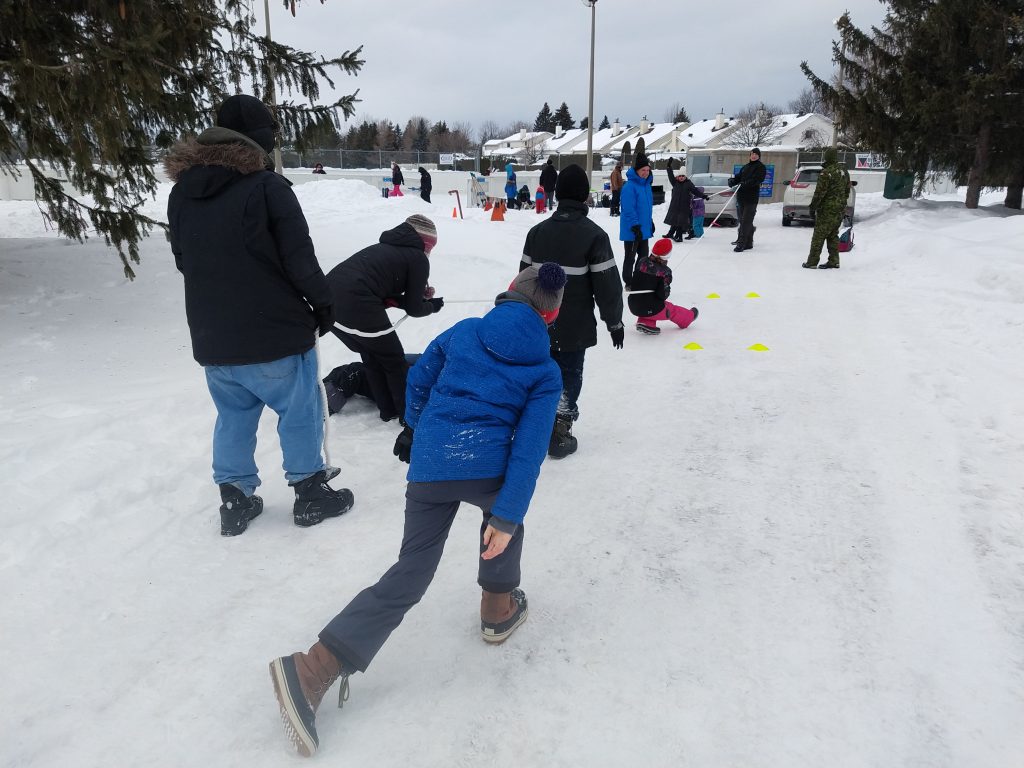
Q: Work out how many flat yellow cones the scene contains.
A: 4